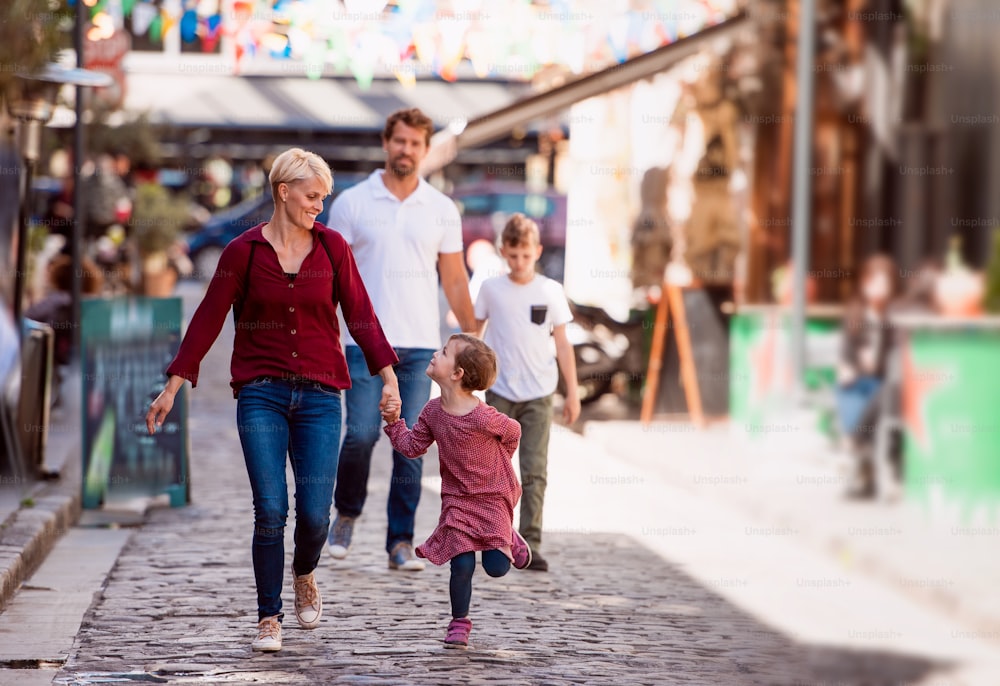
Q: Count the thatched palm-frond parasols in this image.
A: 0